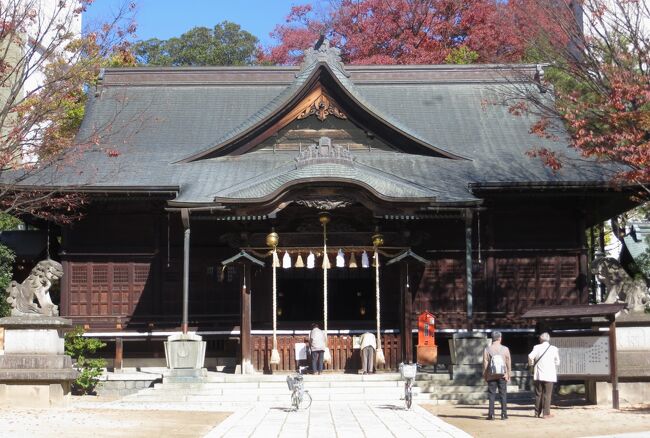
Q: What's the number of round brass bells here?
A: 3